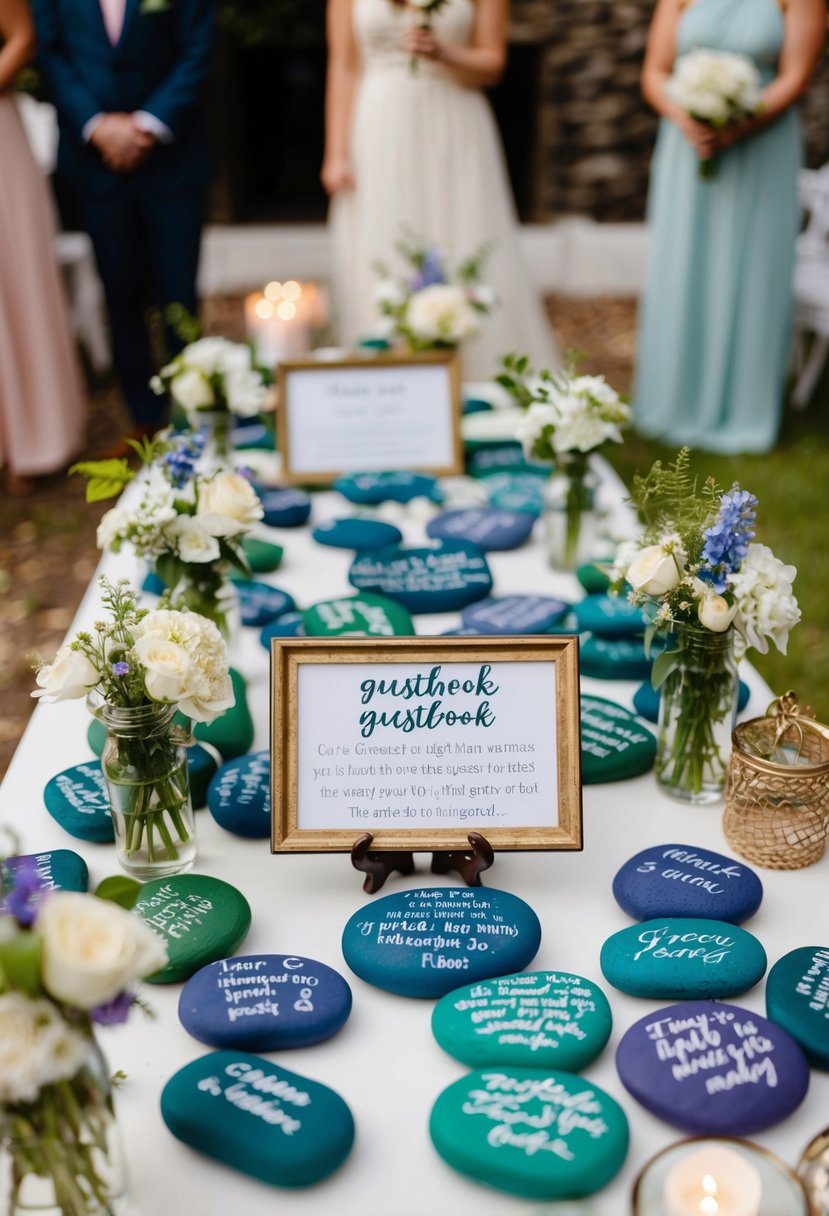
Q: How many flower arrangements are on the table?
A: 7